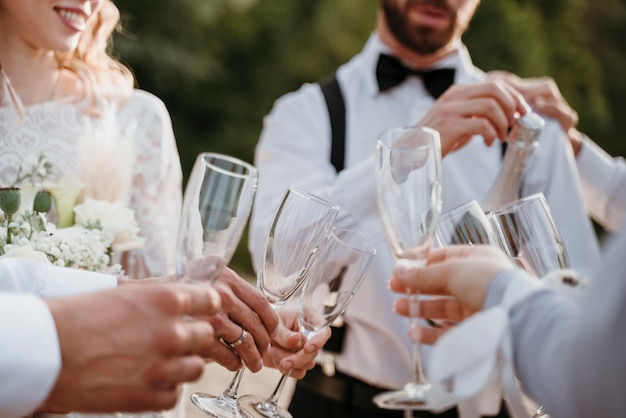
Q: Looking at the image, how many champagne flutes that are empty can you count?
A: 6